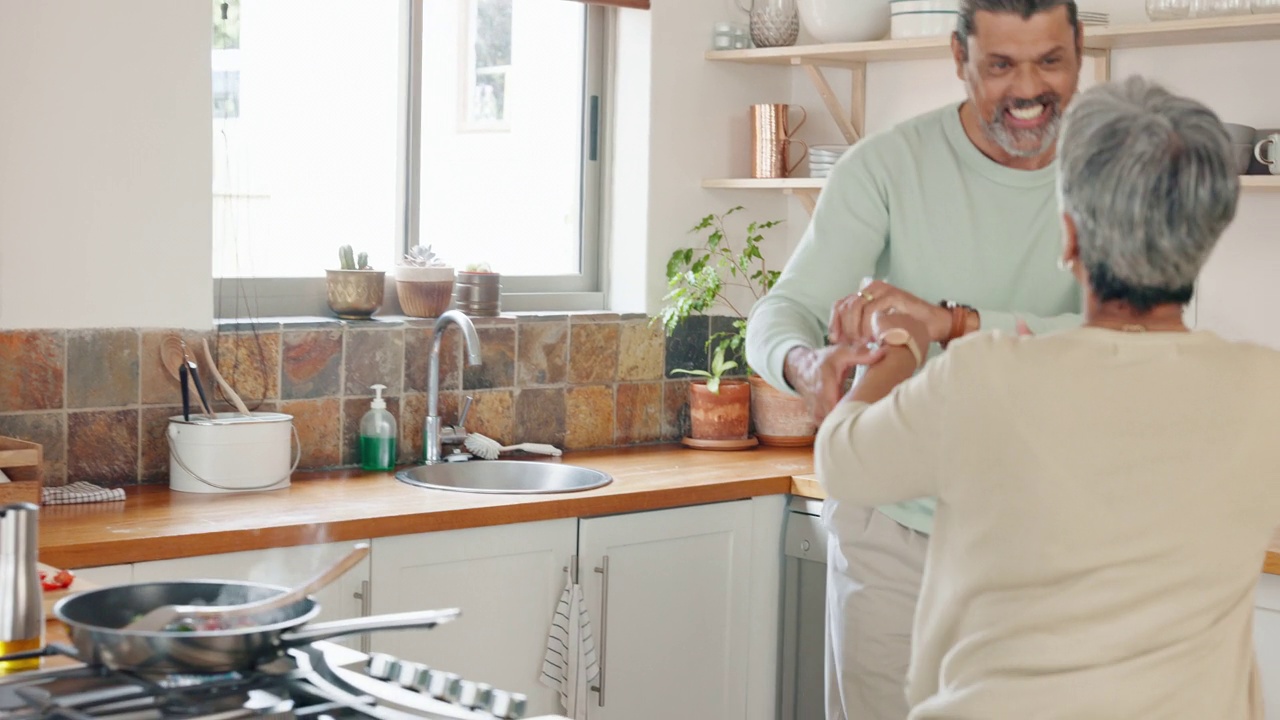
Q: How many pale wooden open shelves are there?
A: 2